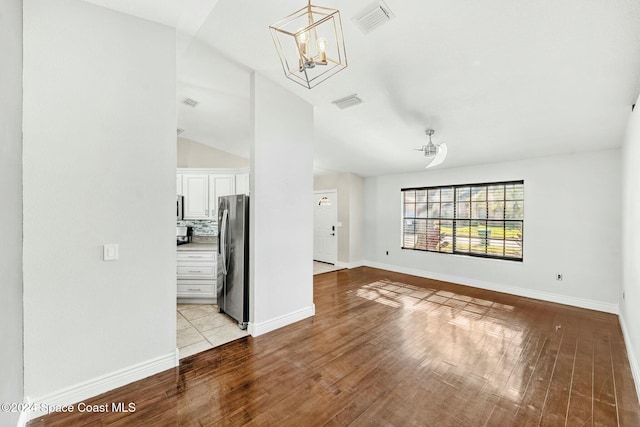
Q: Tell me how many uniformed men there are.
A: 0